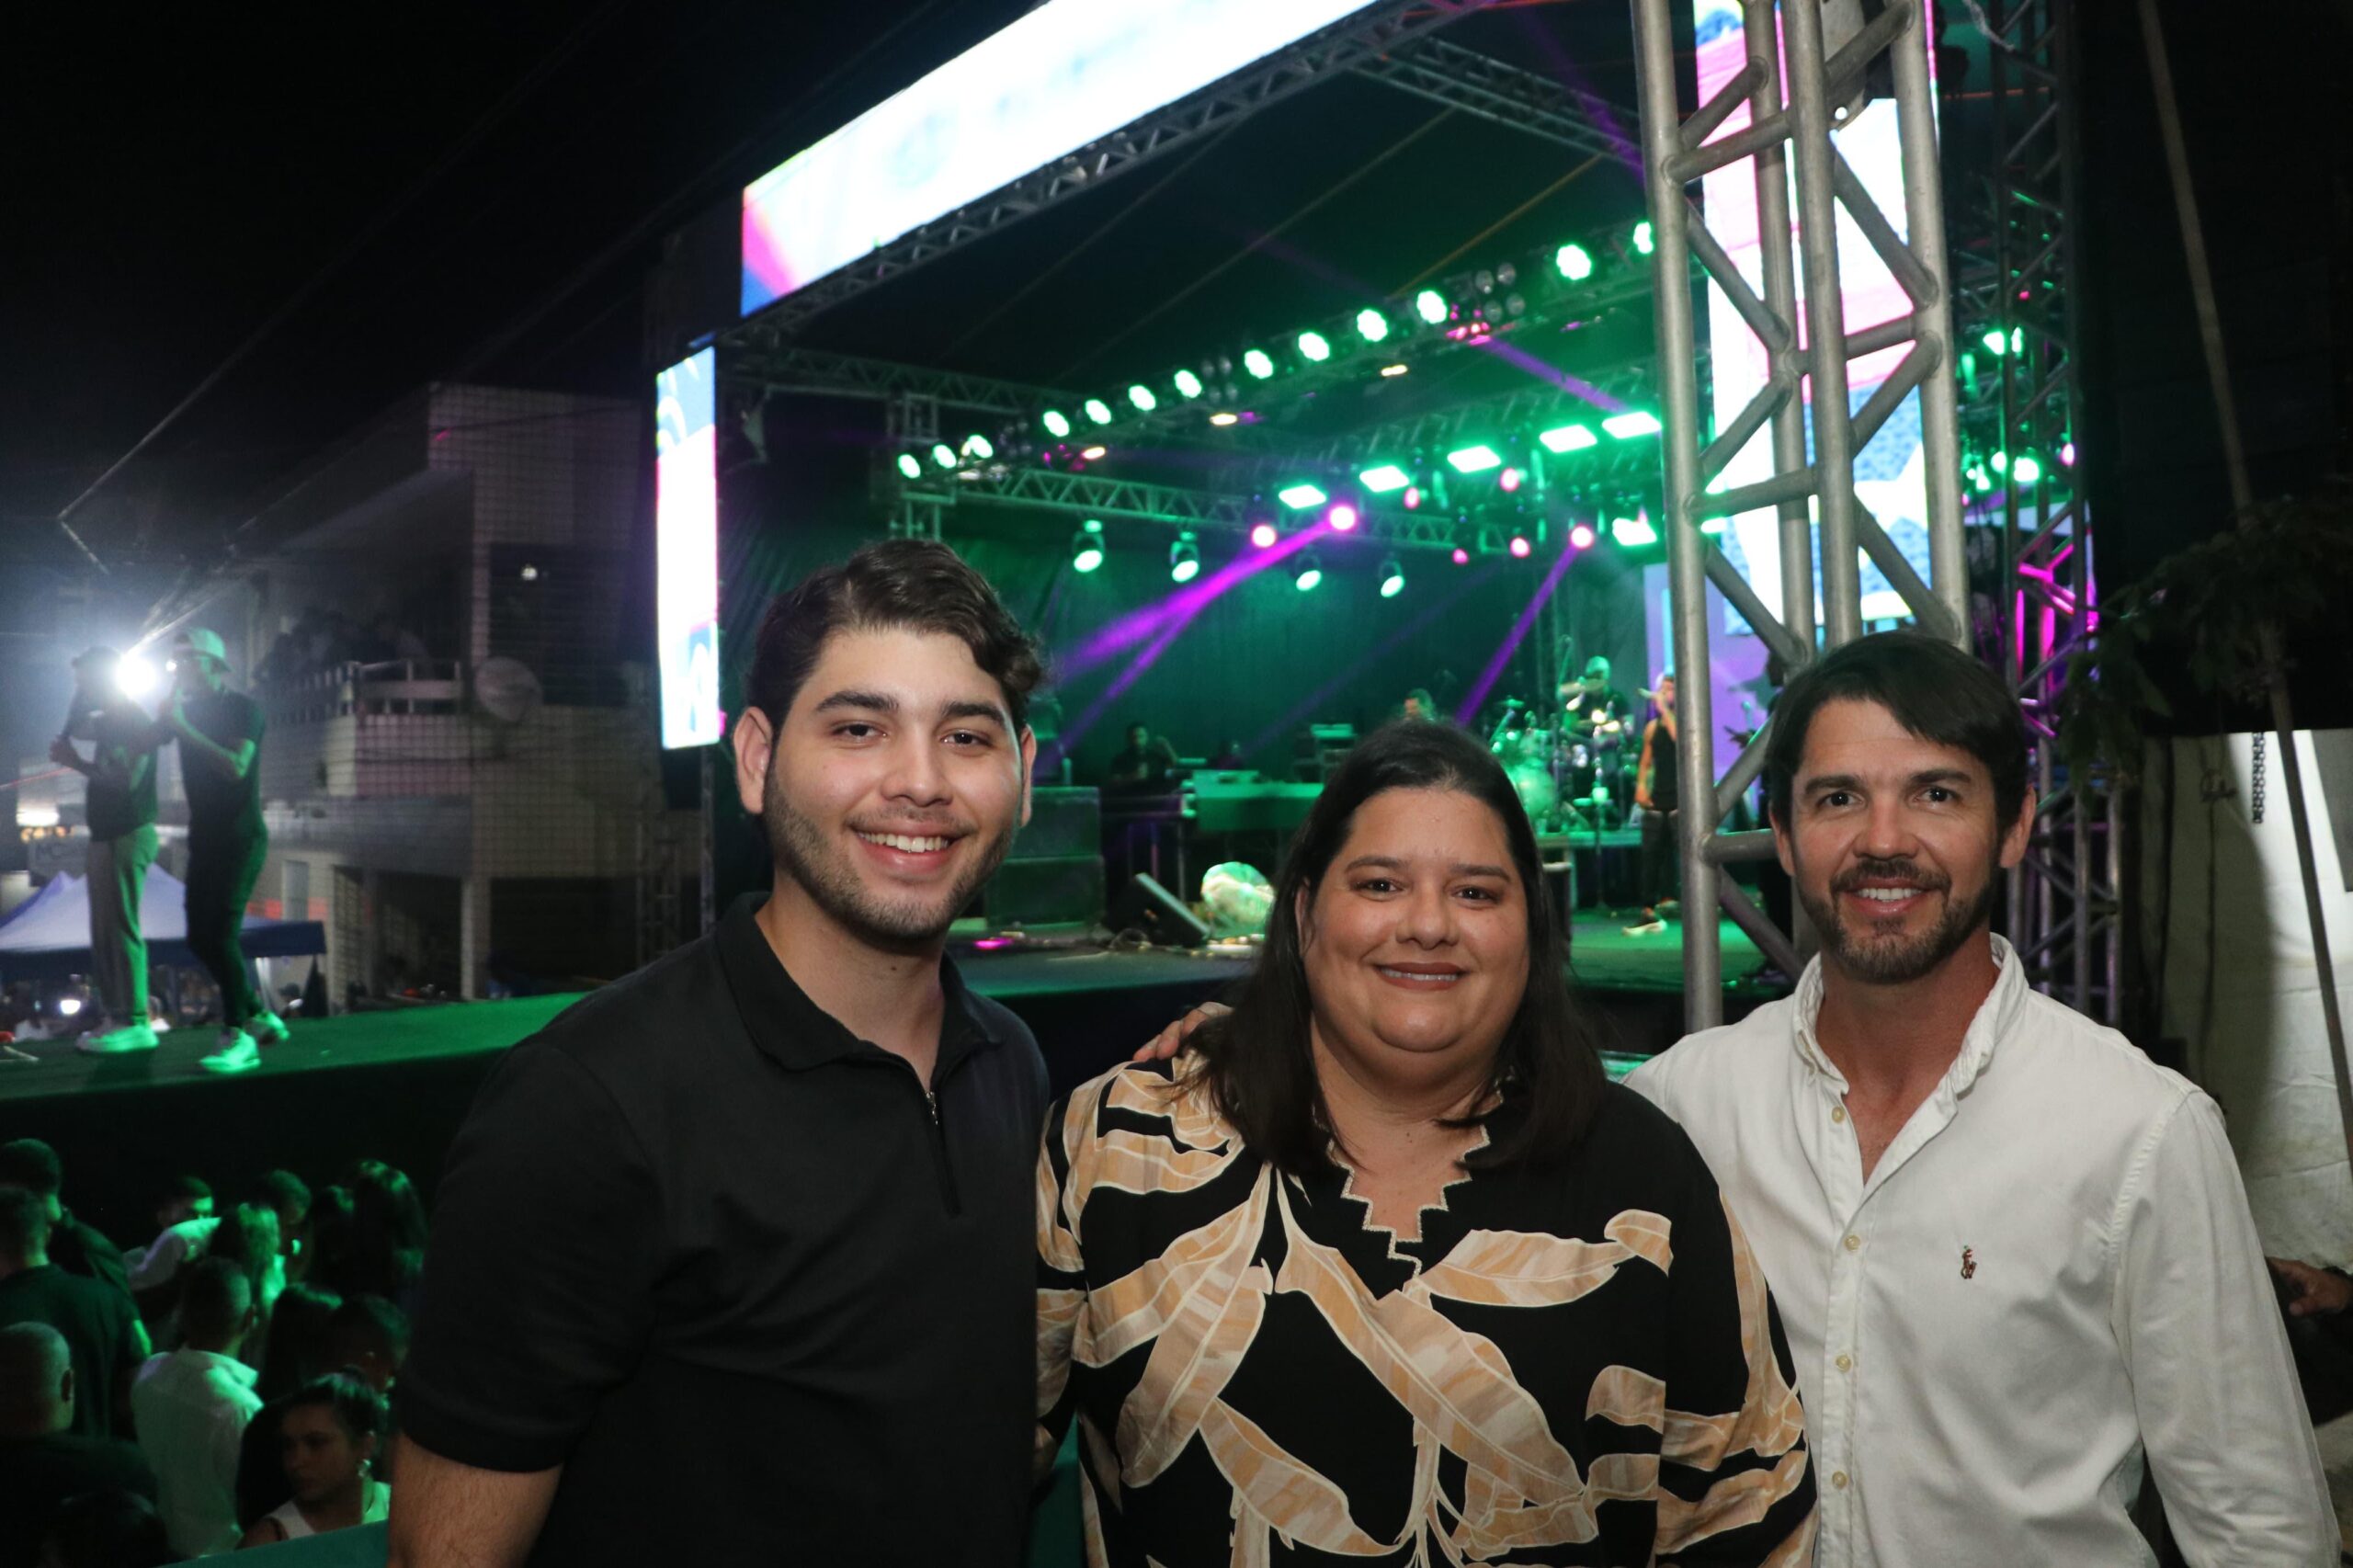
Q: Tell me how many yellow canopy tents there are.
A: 0